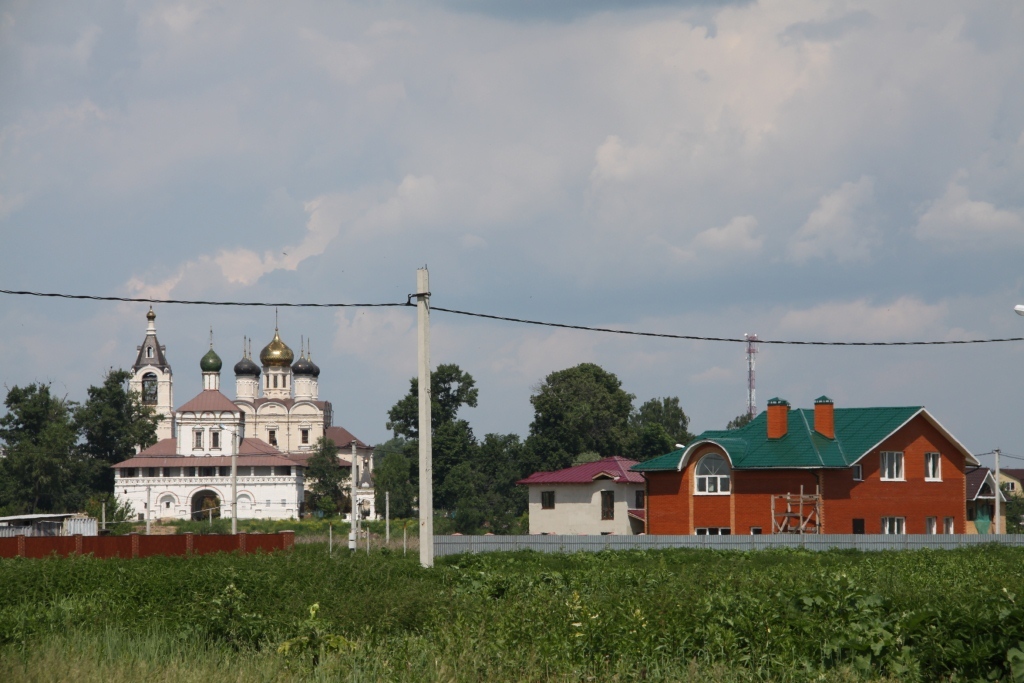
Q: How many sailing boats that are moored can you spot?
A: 0